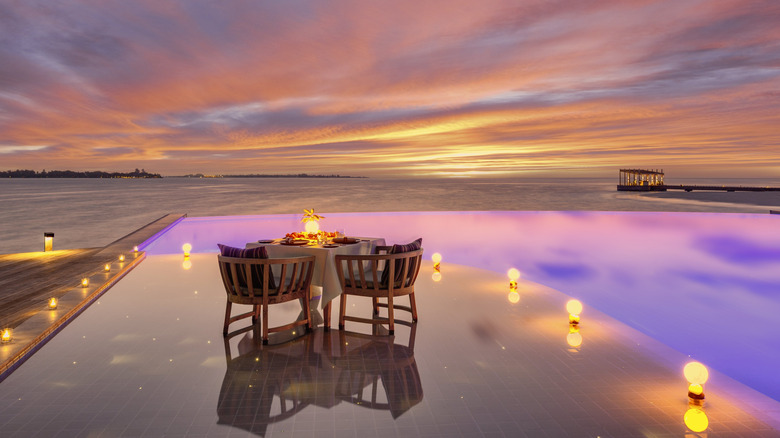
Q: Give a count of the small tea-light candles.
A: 6